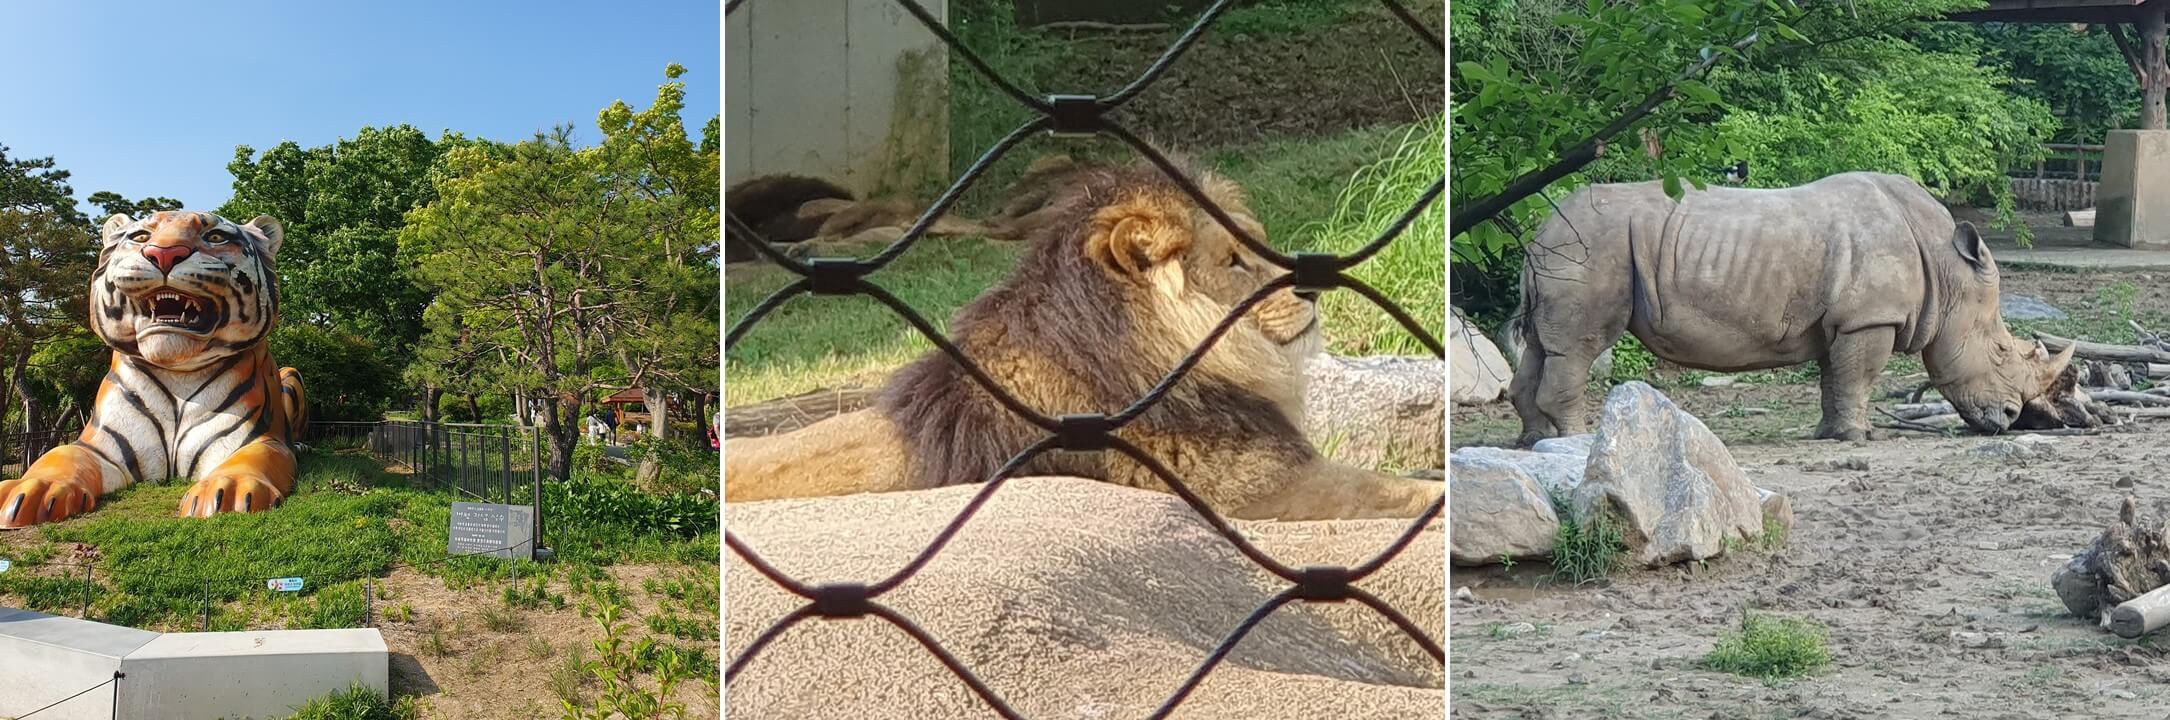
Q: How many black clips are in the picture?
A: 6